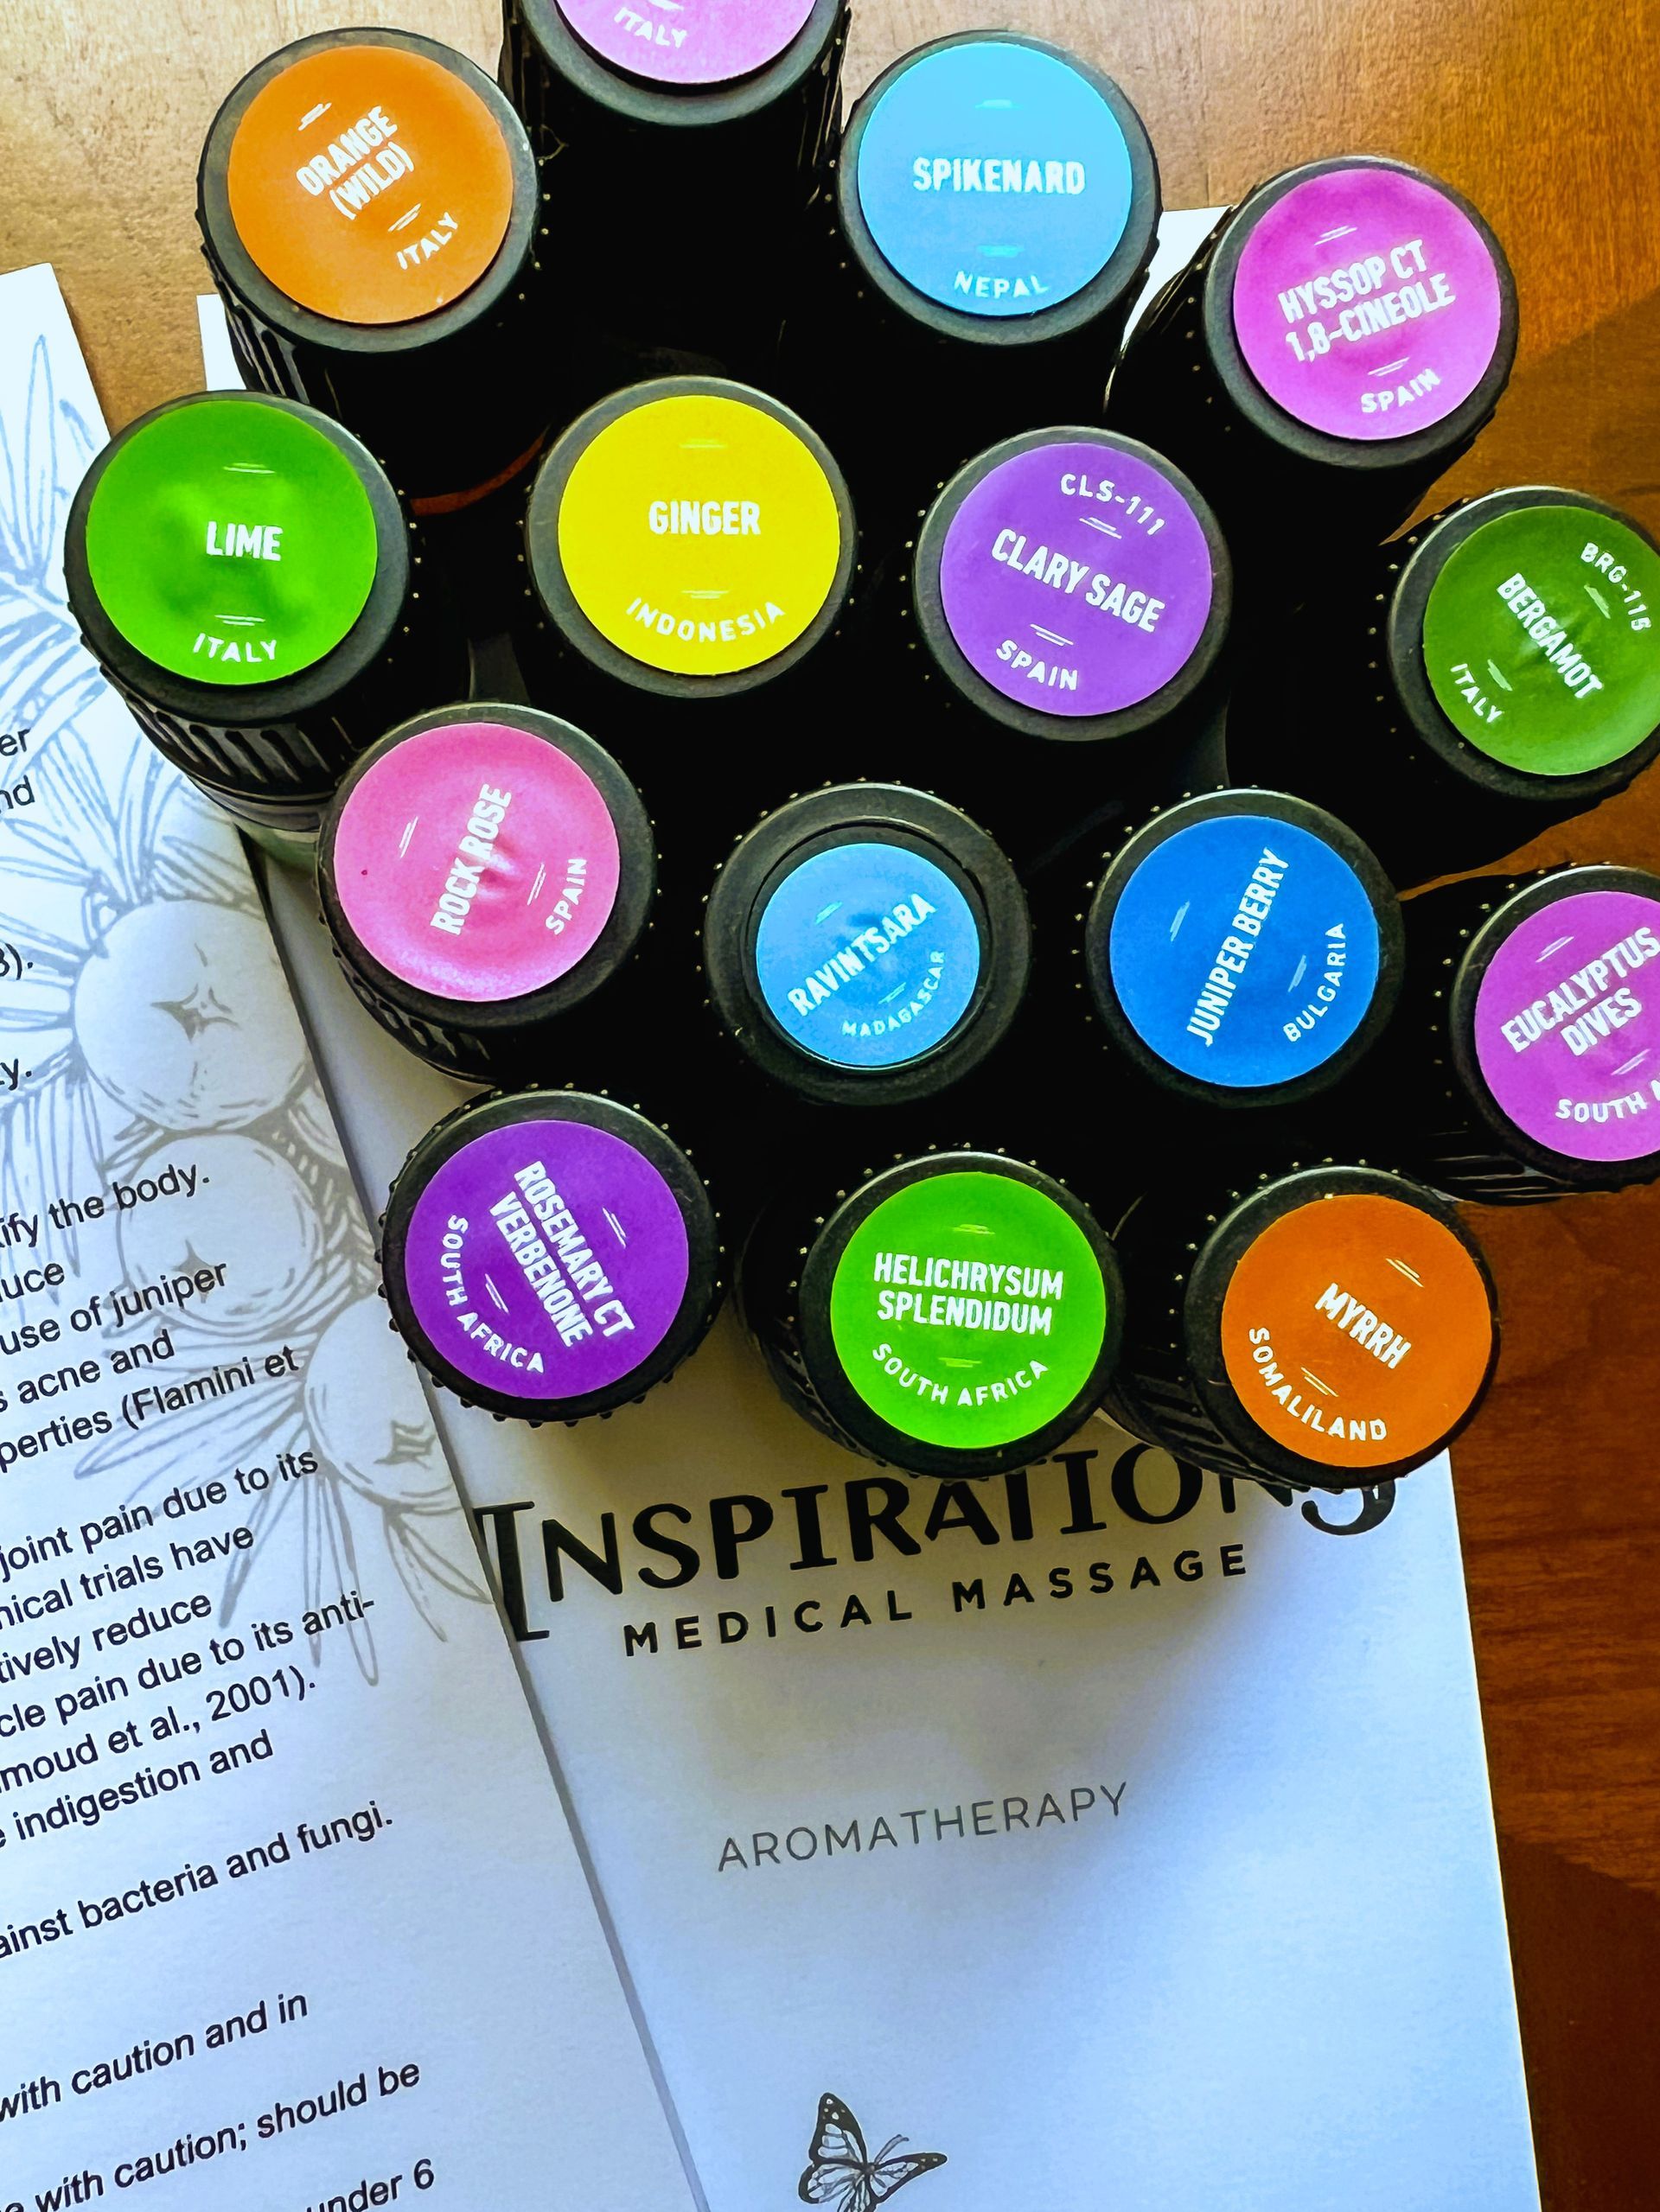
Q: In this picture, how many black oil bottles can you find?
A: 15